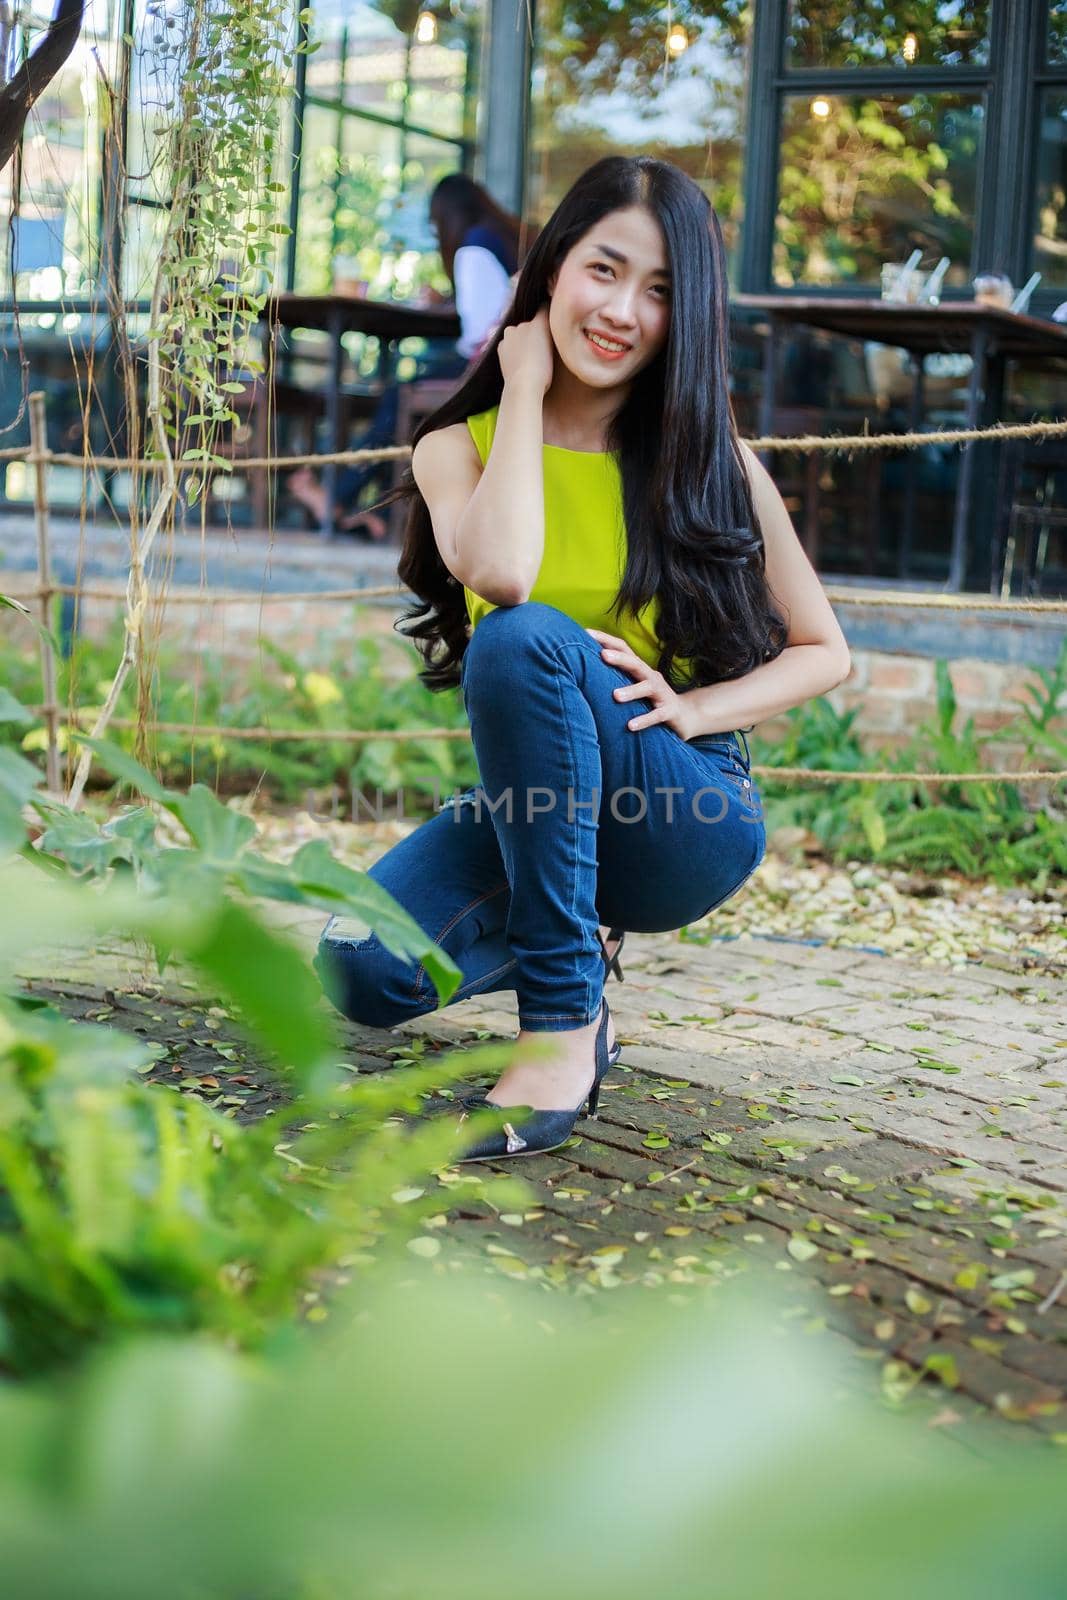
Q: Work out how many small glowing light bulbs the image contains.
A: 4